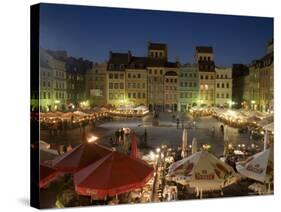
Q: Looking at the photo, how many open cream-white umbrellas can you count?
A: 2